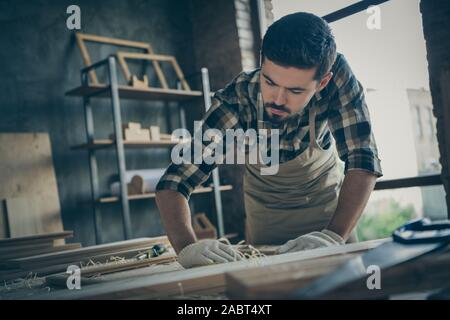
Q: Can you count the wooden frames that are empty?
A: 2